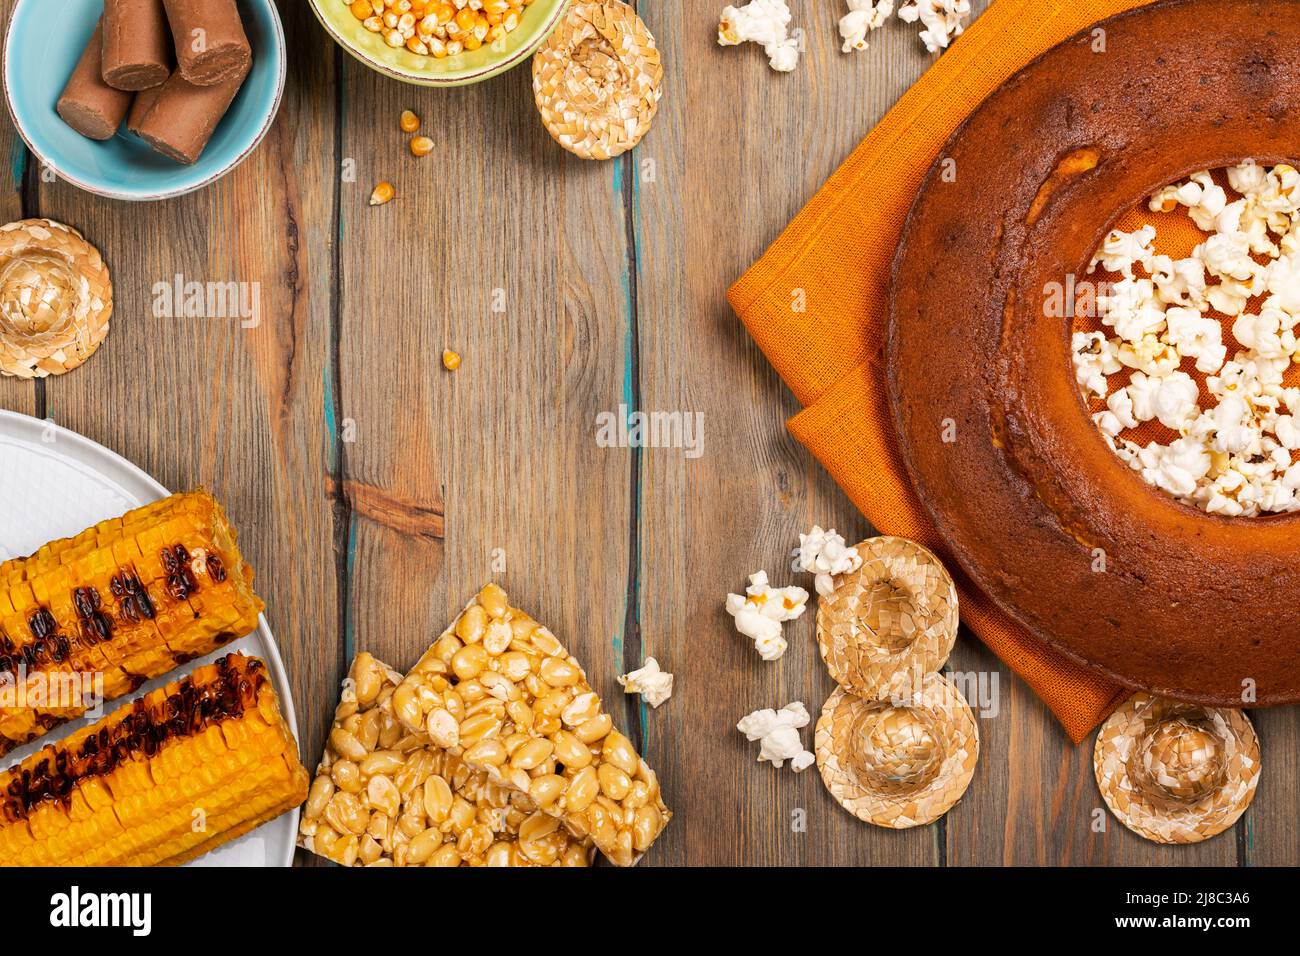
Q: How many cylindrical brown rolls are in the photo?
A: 4